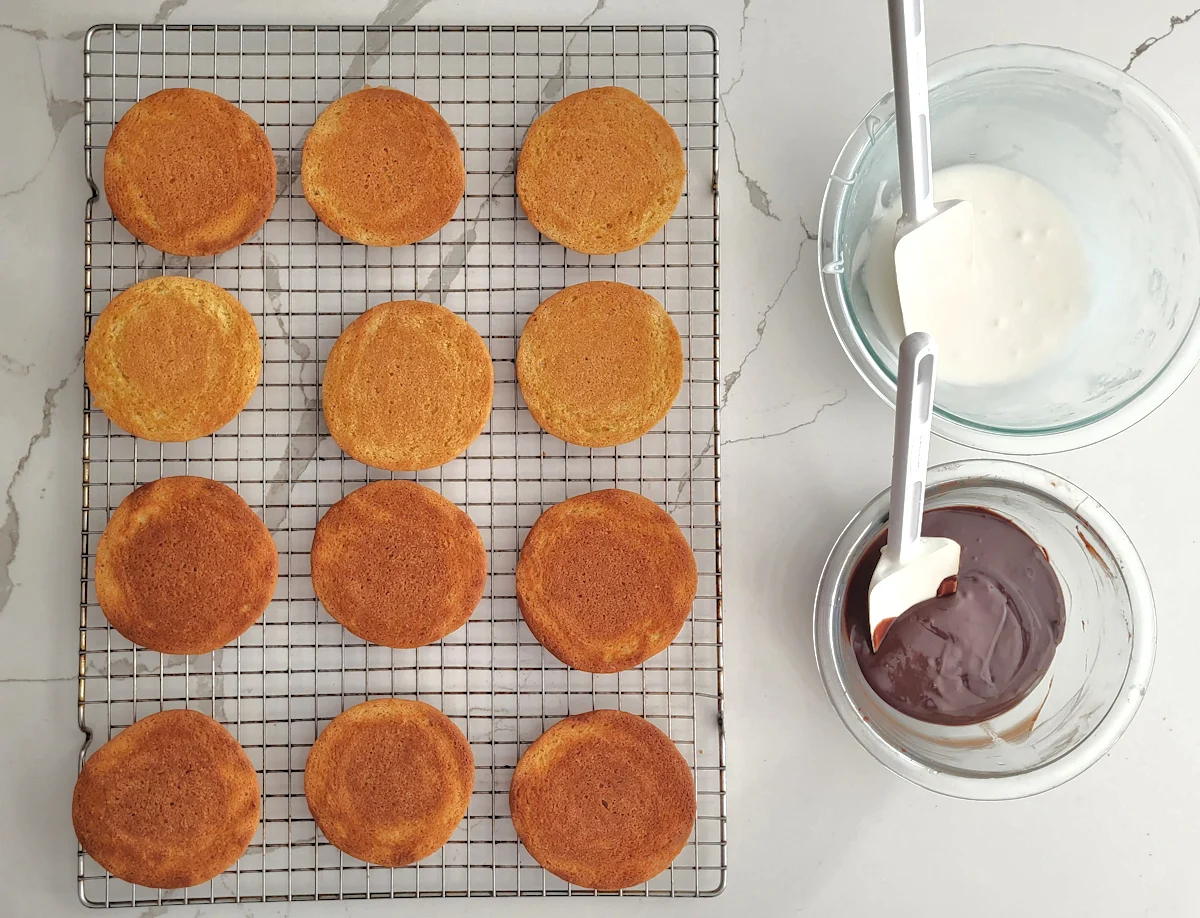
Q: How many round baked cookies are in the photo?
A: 12